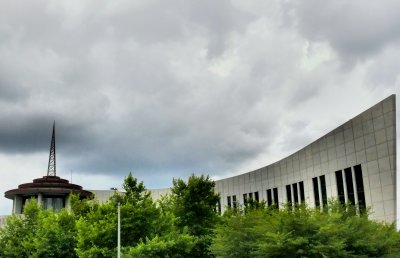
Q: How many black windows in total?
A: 15